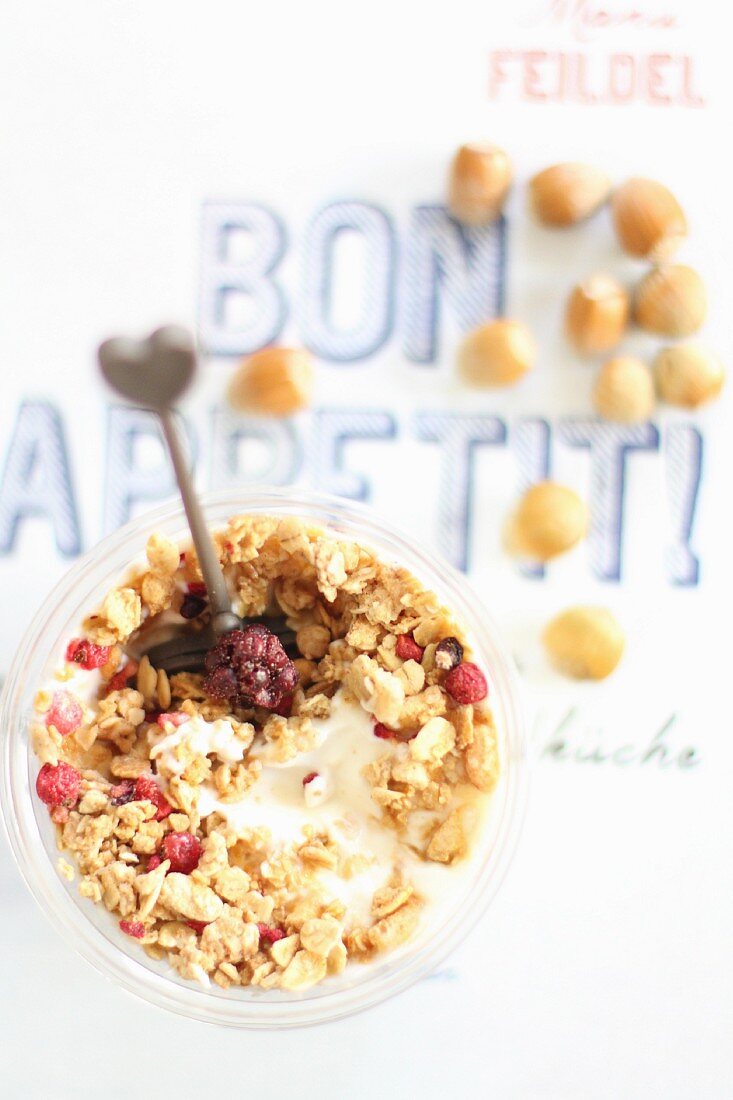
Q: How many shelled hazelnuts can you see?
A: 11